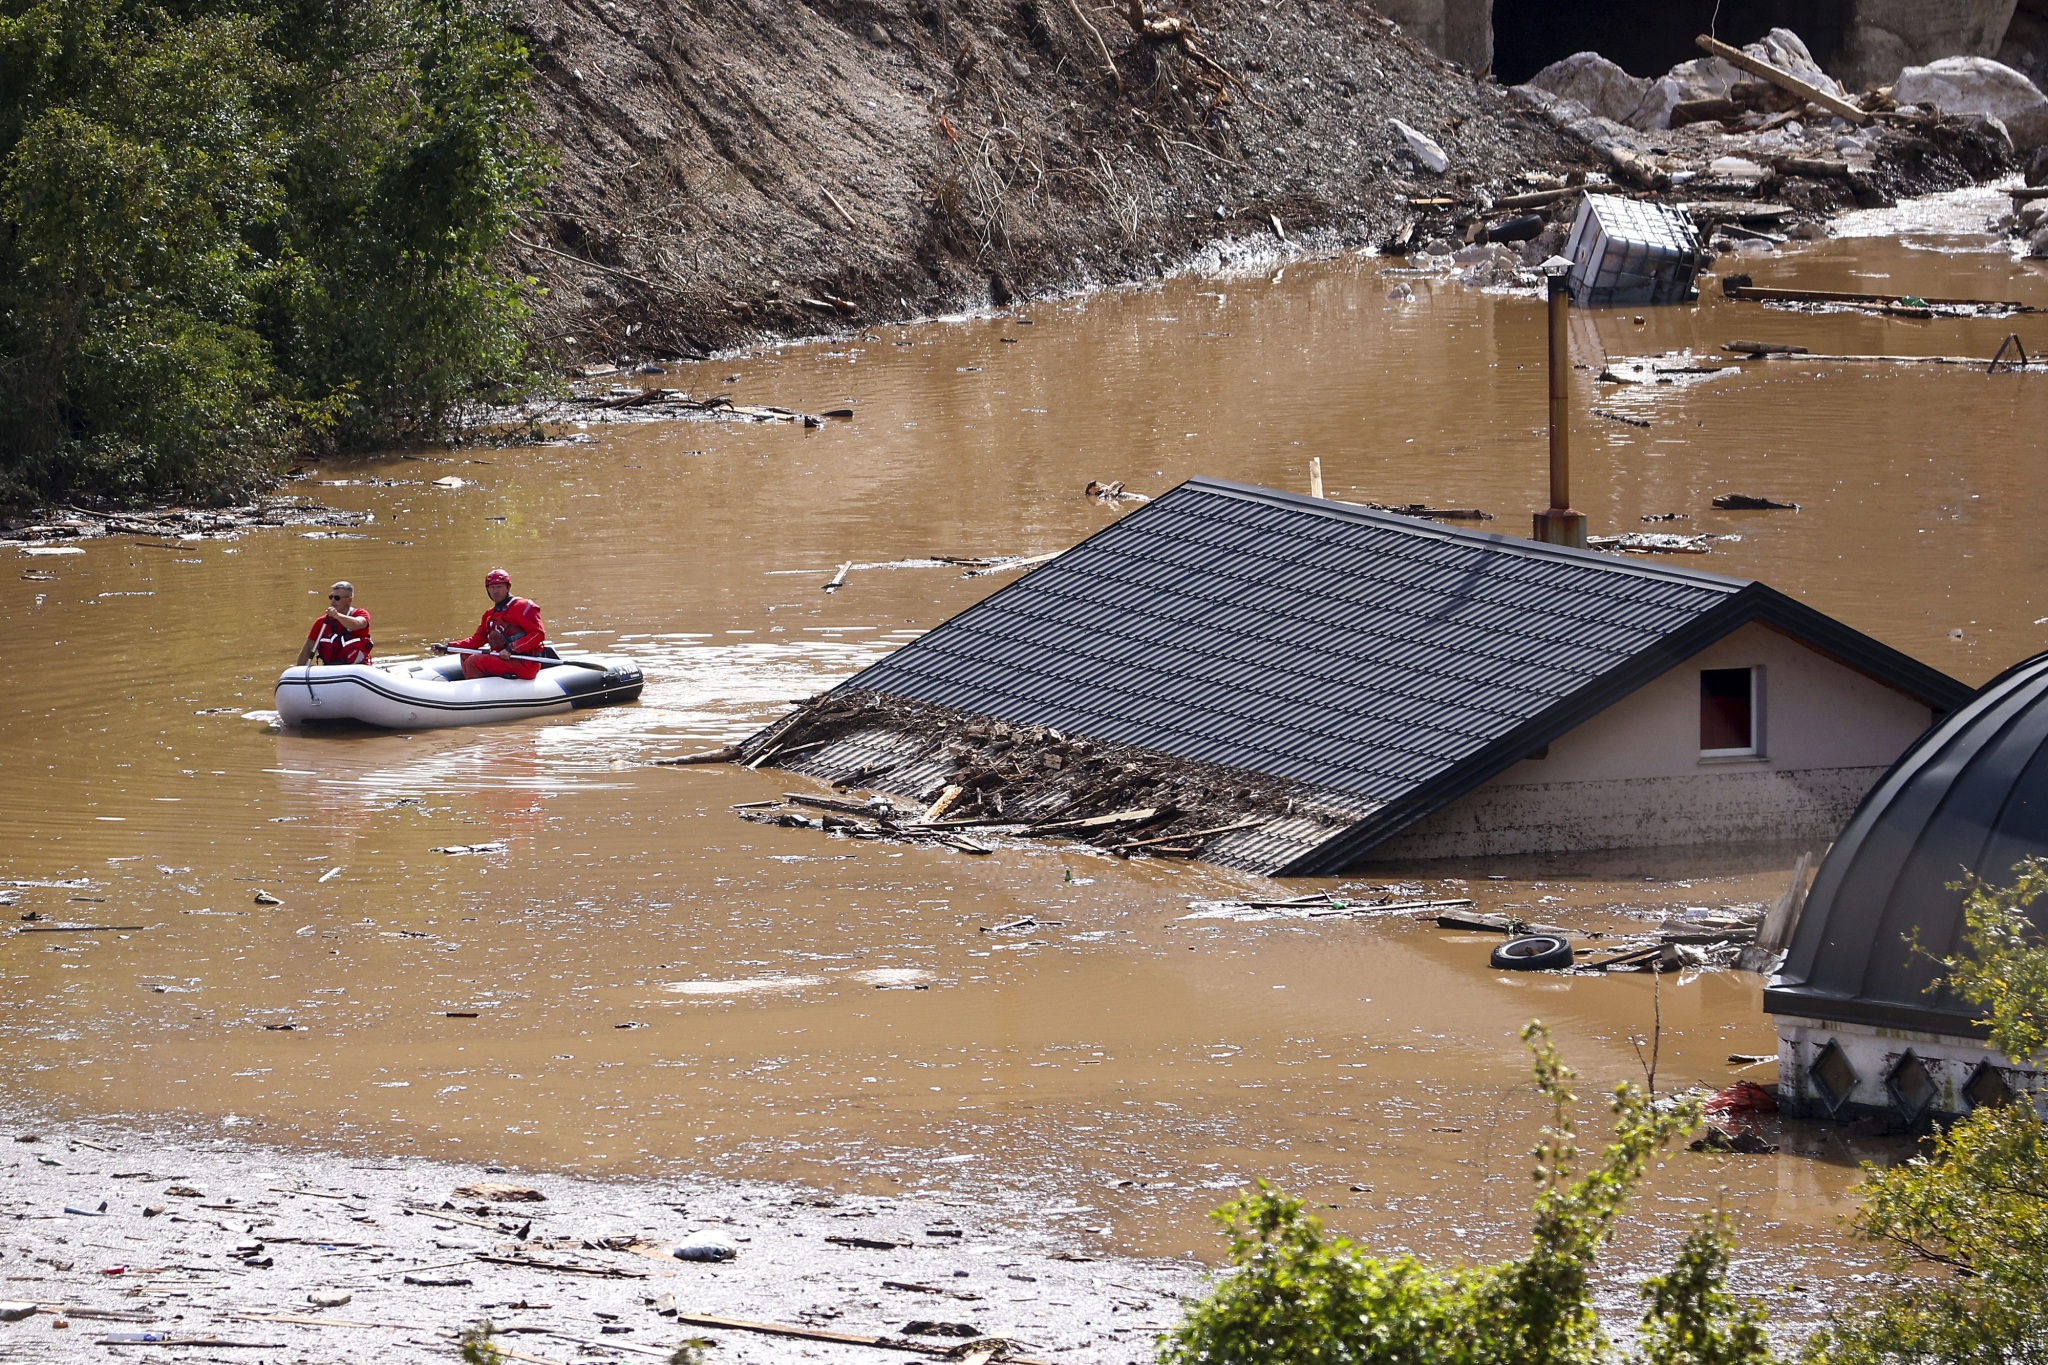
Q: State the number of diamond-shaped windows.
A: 3